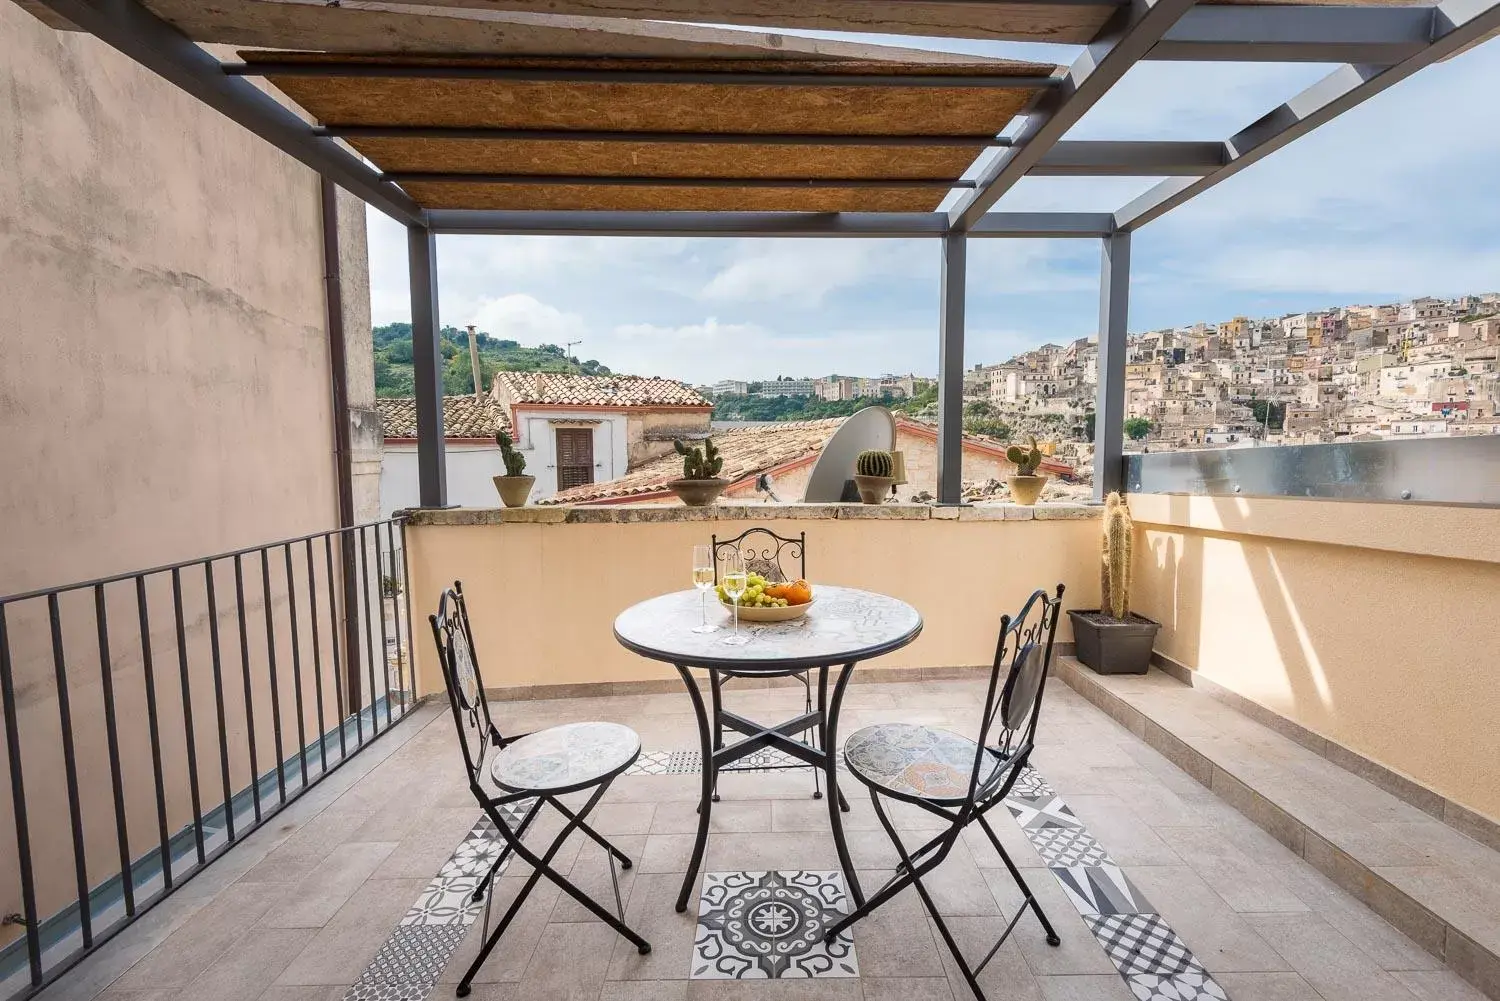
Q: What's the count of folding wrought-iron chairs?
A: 3